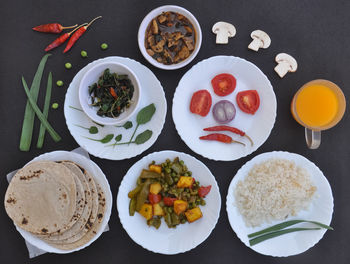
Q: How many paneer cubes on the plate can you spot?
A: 7